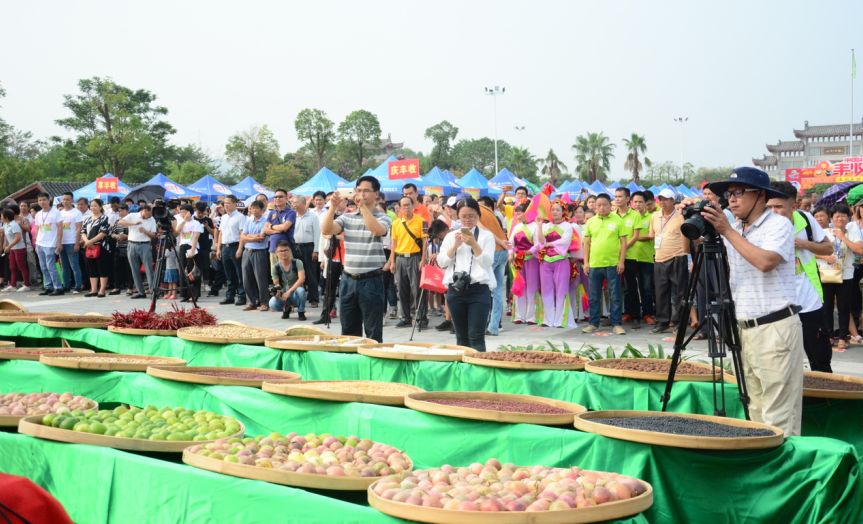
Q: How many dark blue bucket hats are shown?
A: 1